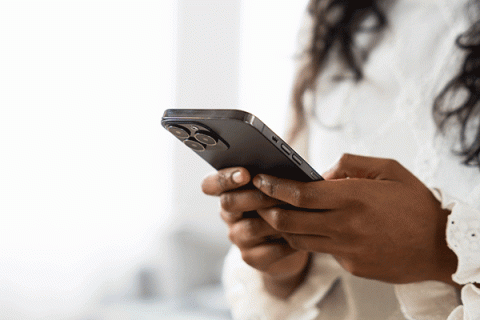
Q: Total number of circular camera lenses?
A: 3